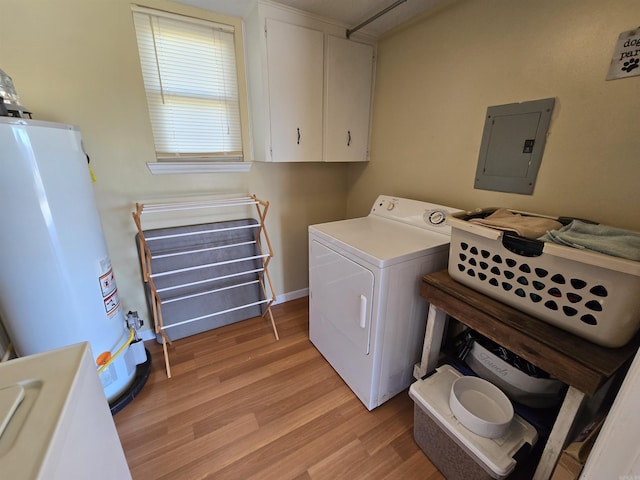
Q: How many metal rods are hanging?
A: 1